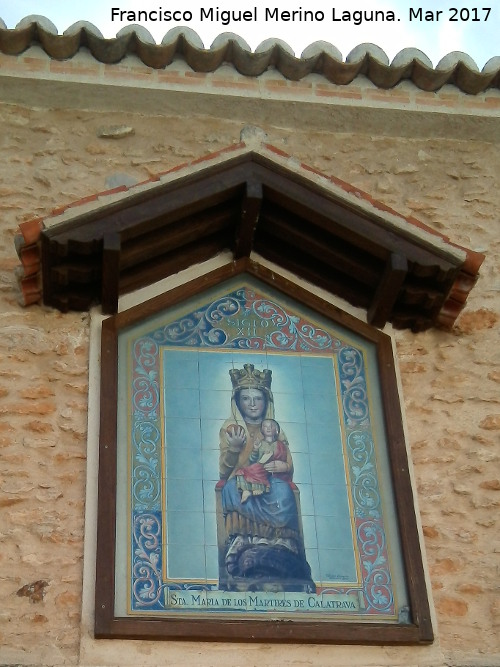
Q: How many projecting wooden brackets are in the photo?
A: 3